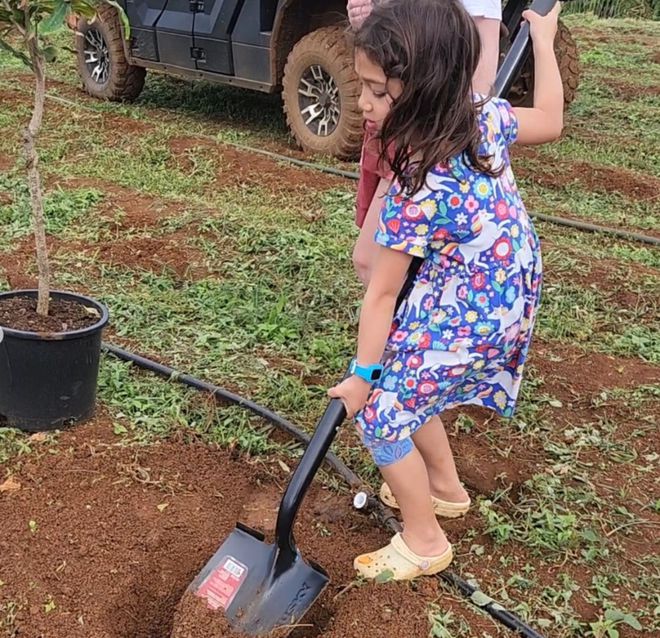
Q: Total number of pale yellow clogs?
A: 2